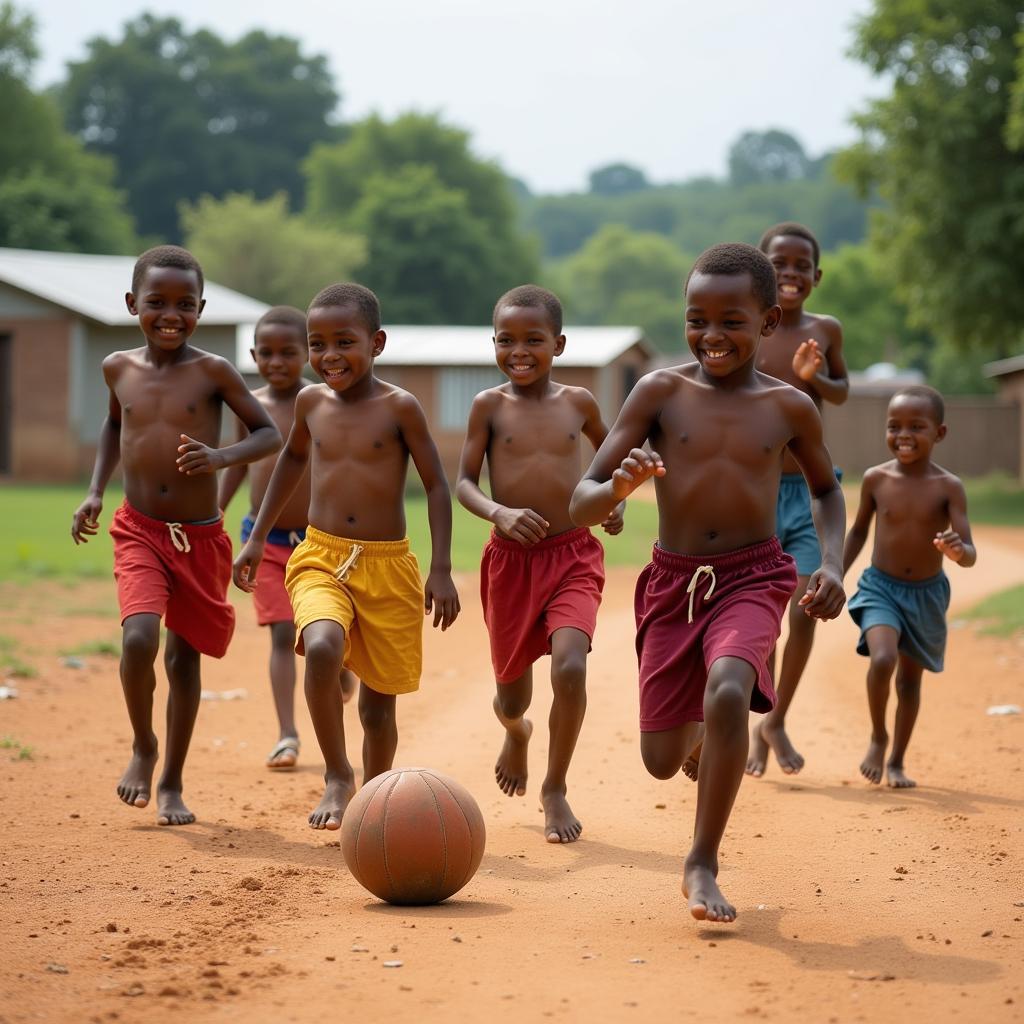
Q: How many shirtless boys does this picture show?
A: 7